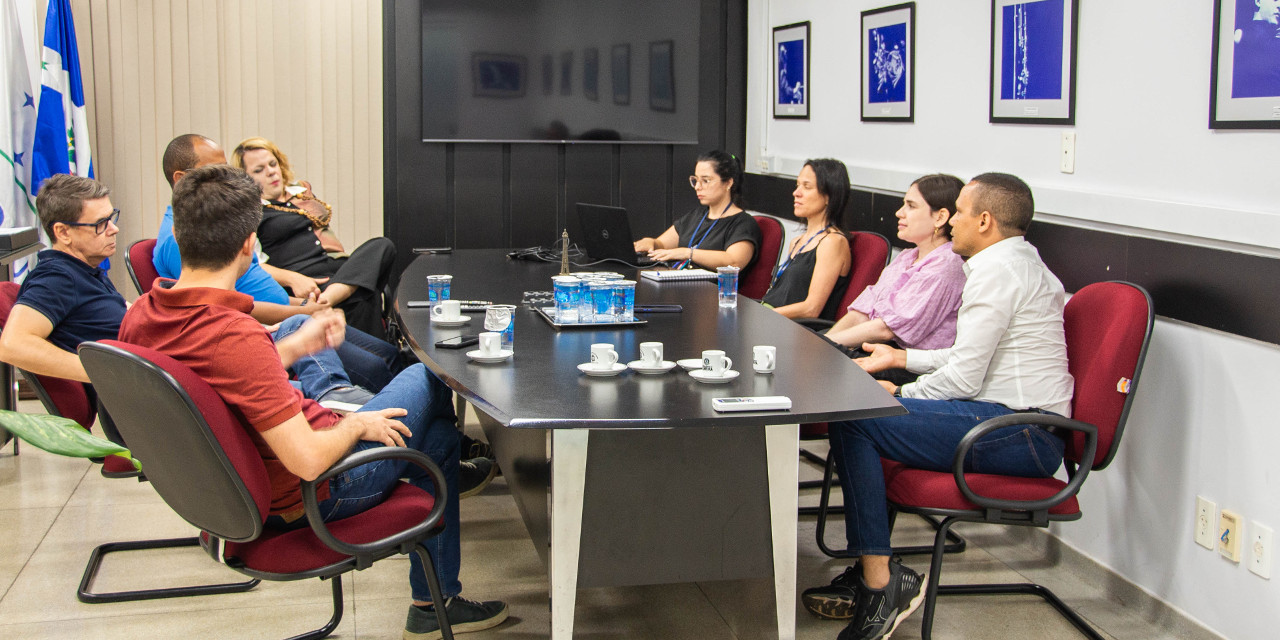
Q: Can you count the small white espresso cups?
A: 6